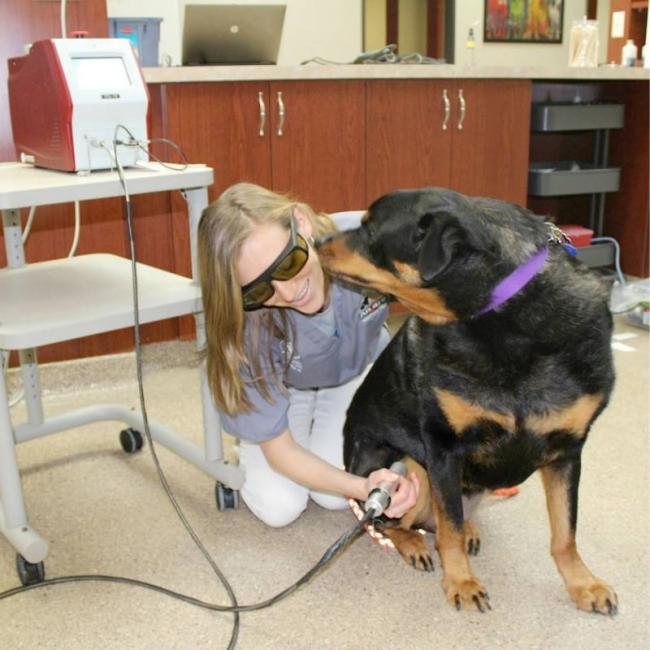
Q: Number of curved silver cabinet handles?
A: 4